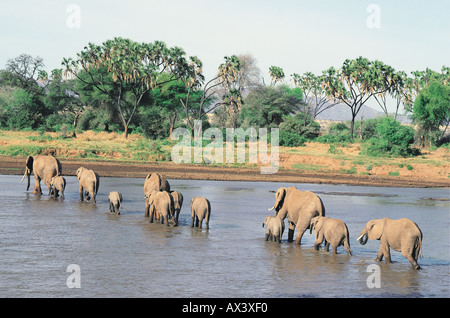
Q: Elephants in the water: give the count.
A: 12